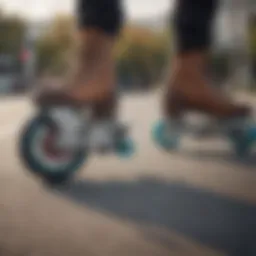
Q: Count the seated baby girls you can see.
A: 0